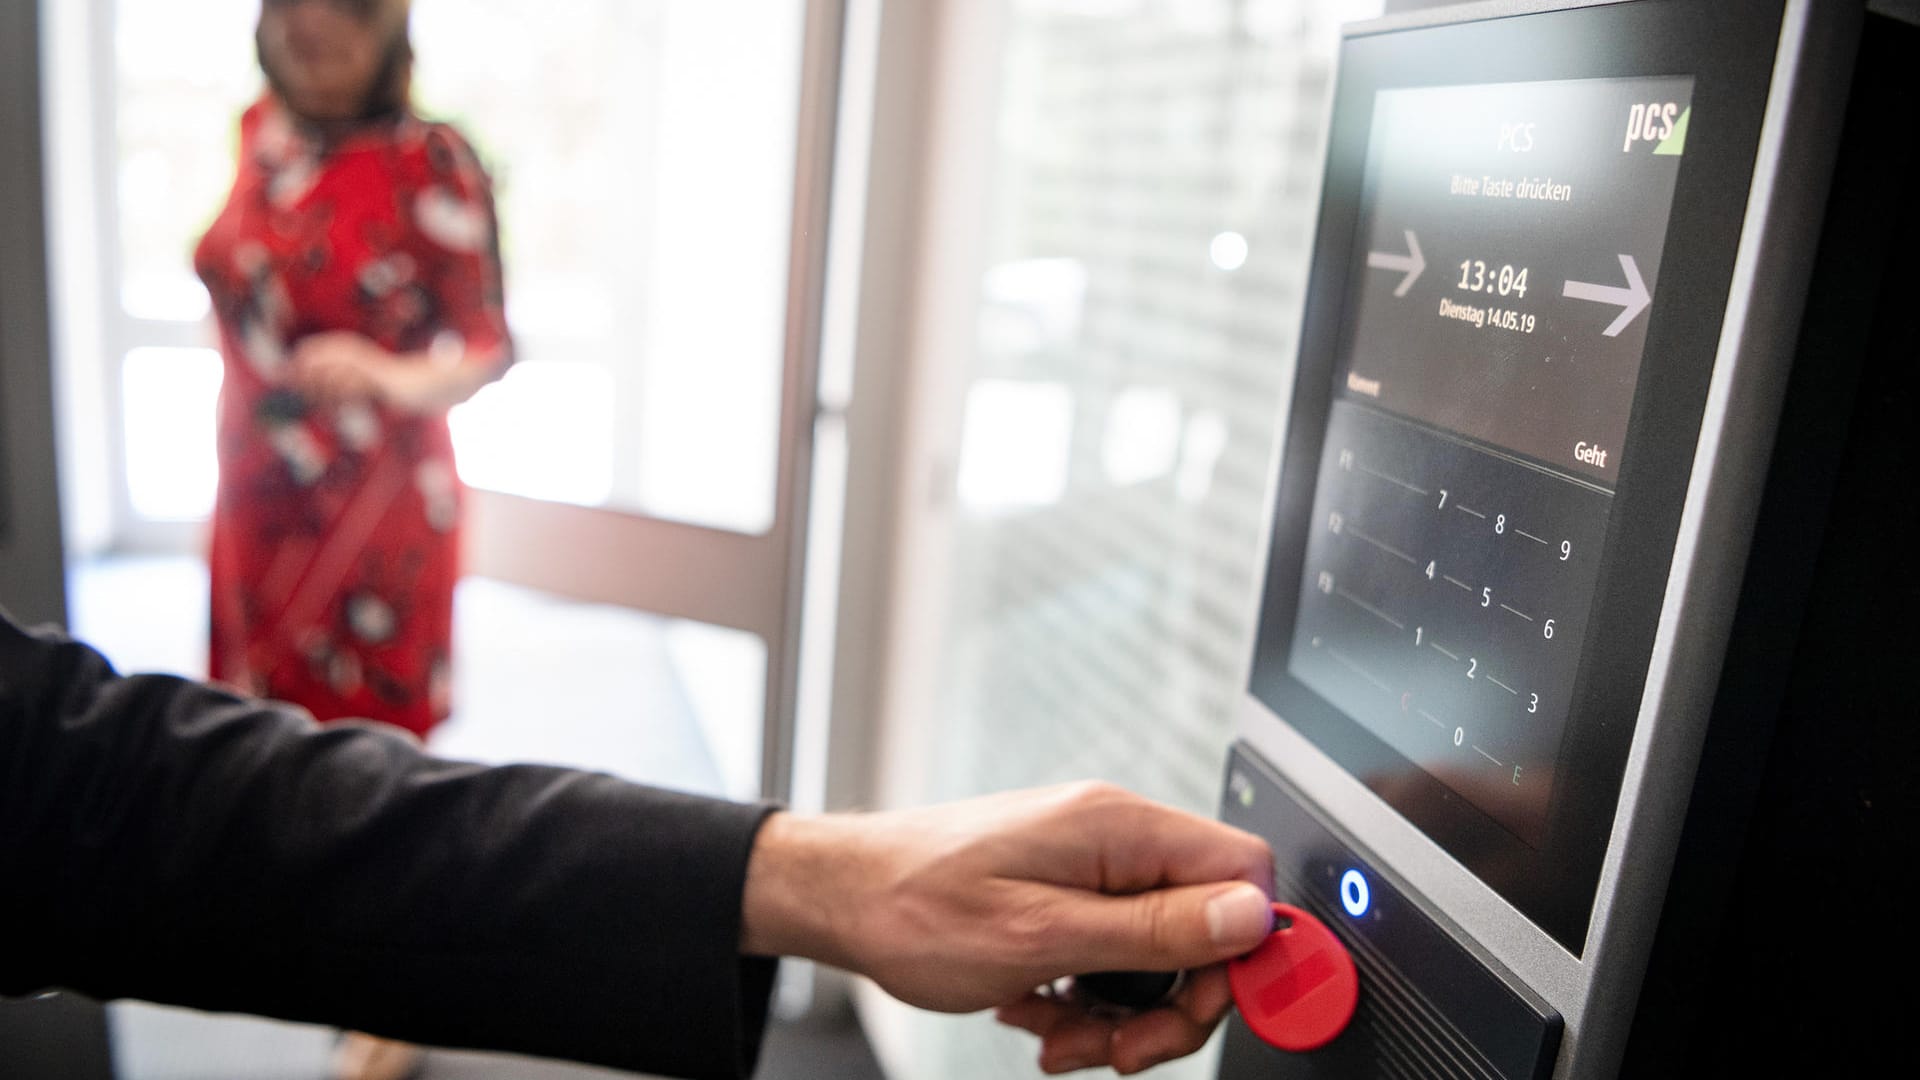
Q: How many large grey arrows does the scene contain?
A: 2